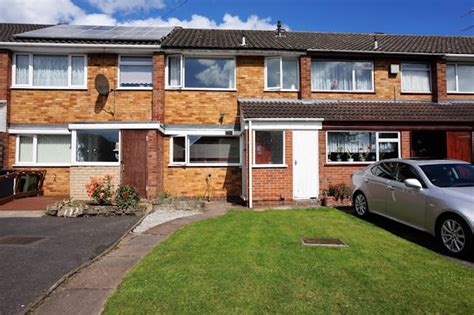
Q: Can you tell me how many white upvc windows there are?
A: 12